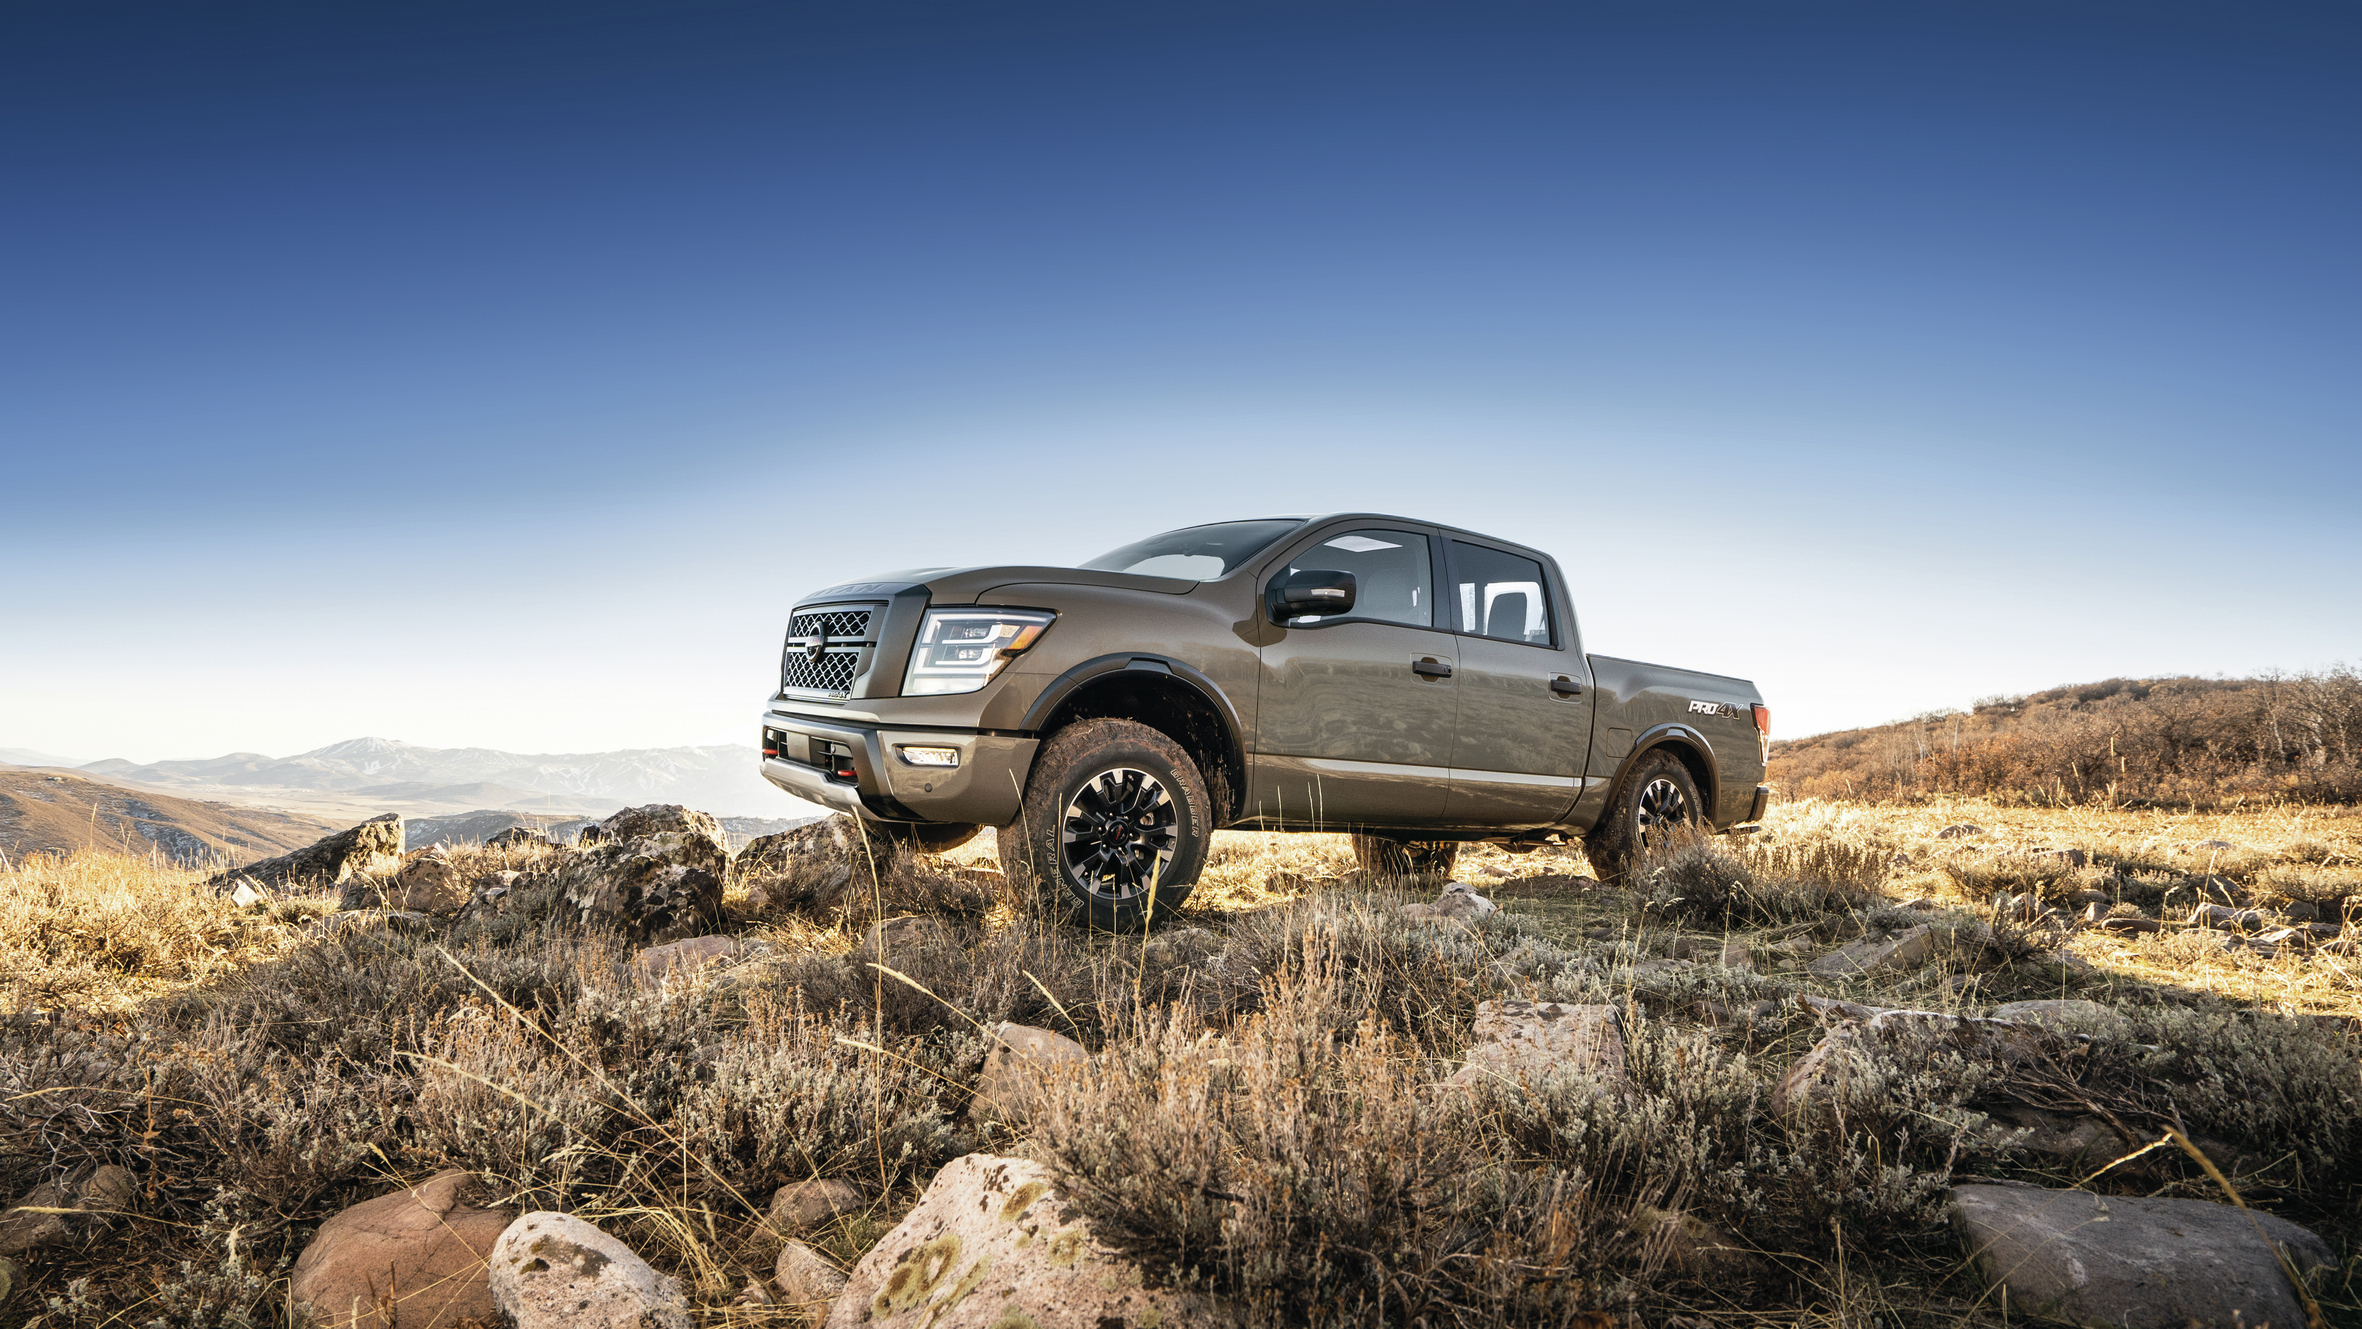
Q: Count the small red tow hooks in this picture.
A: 2